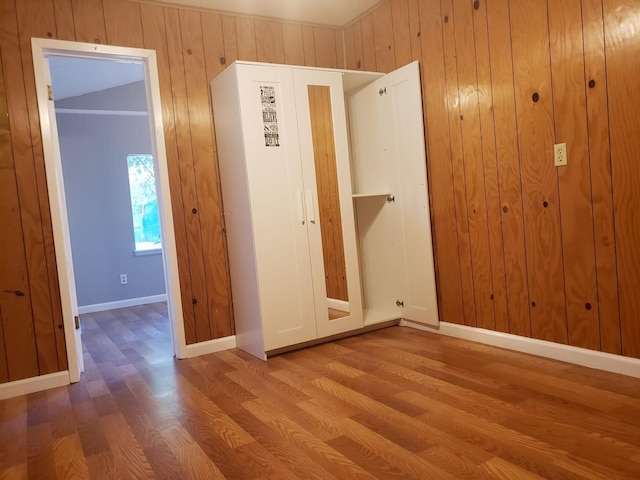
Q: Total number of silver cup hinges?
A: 3